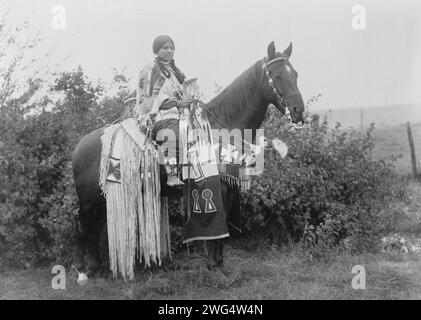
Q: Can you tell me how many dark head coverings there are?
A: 1